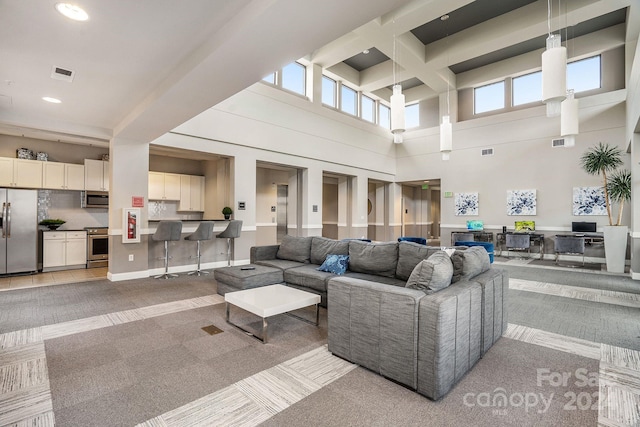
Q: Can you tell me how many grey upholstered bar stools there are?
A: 3